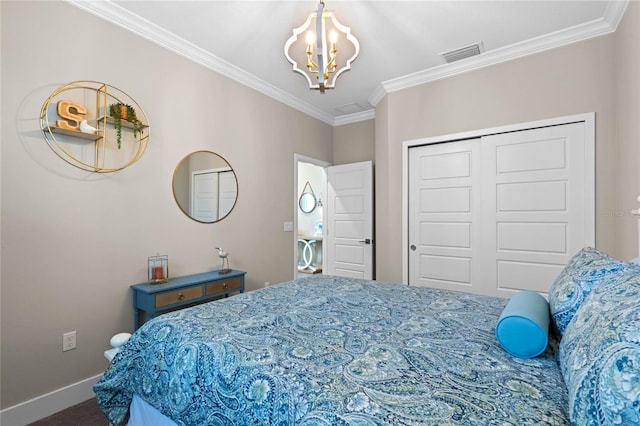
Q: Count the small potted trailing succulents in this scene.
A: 1